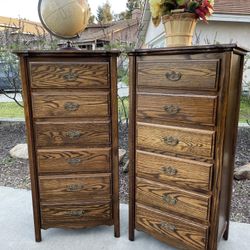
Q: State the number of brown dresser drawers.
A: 12